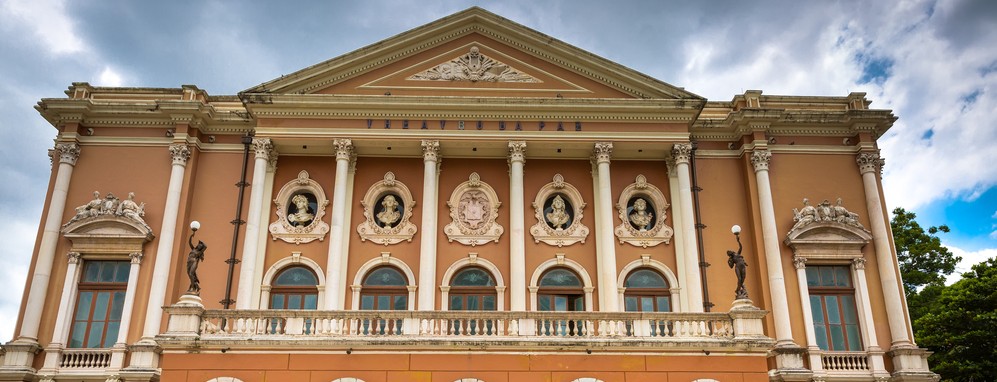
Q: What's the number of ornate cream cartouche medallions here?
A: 5